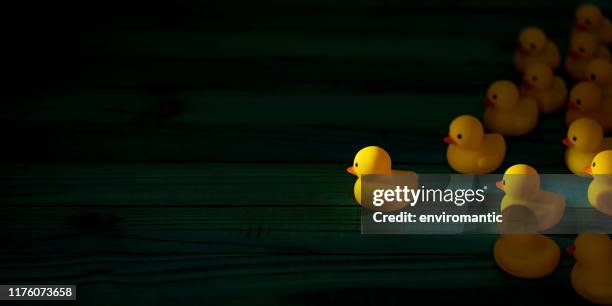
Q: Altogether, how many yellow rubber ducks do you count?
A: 14